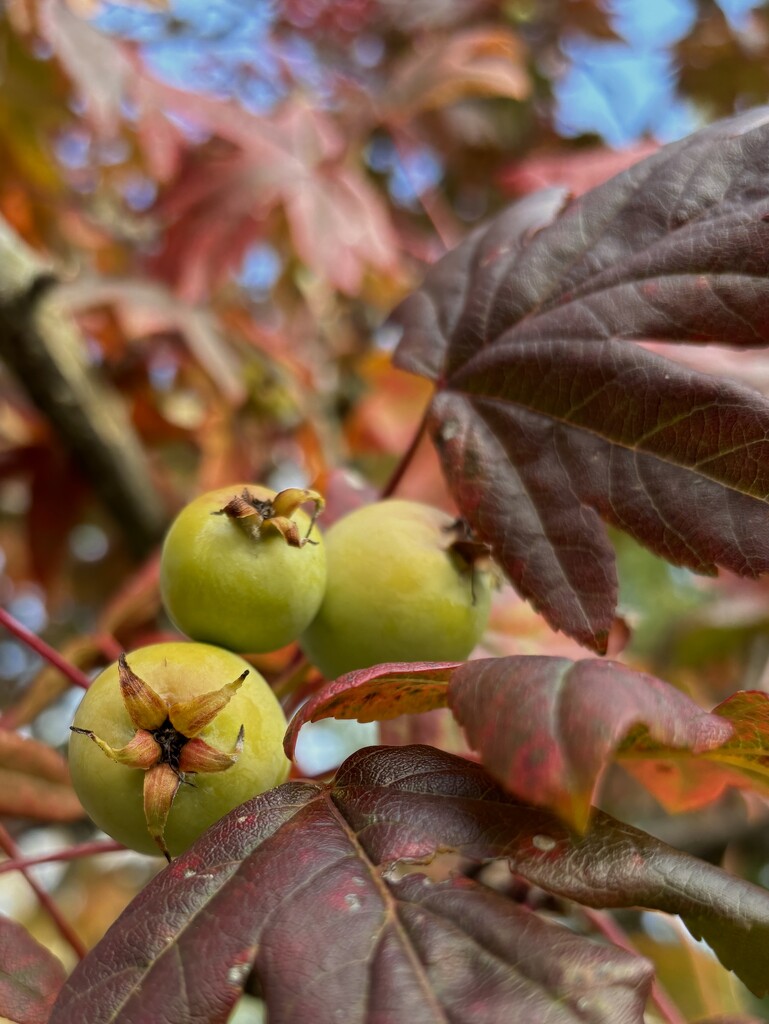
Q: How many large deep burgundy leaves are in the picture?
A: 2